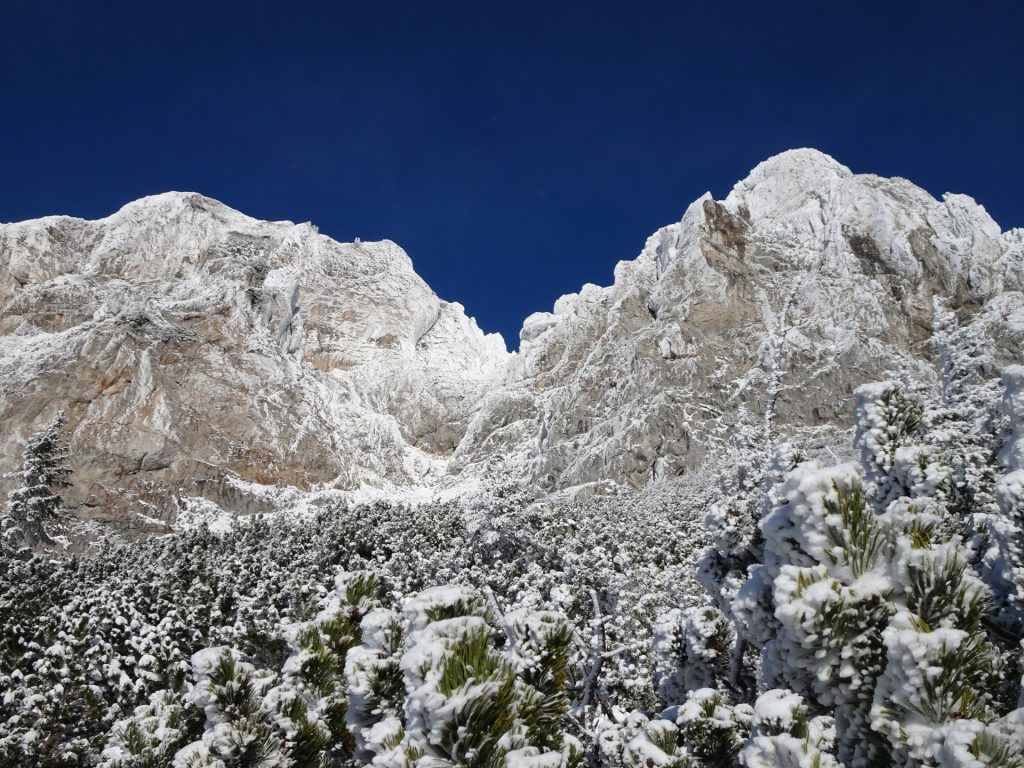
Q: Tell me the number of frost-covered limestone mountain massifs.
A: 2